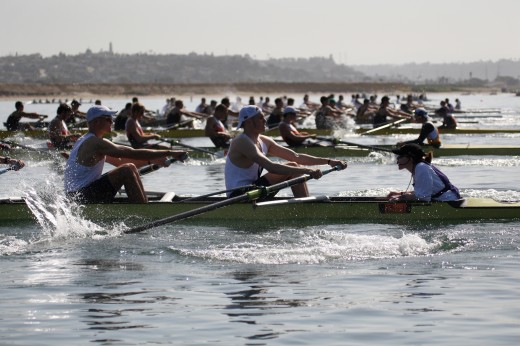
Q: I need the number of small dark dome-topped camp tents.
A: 0